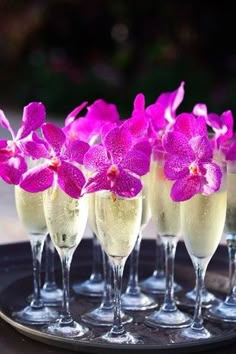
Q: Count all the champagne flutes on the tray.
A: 12